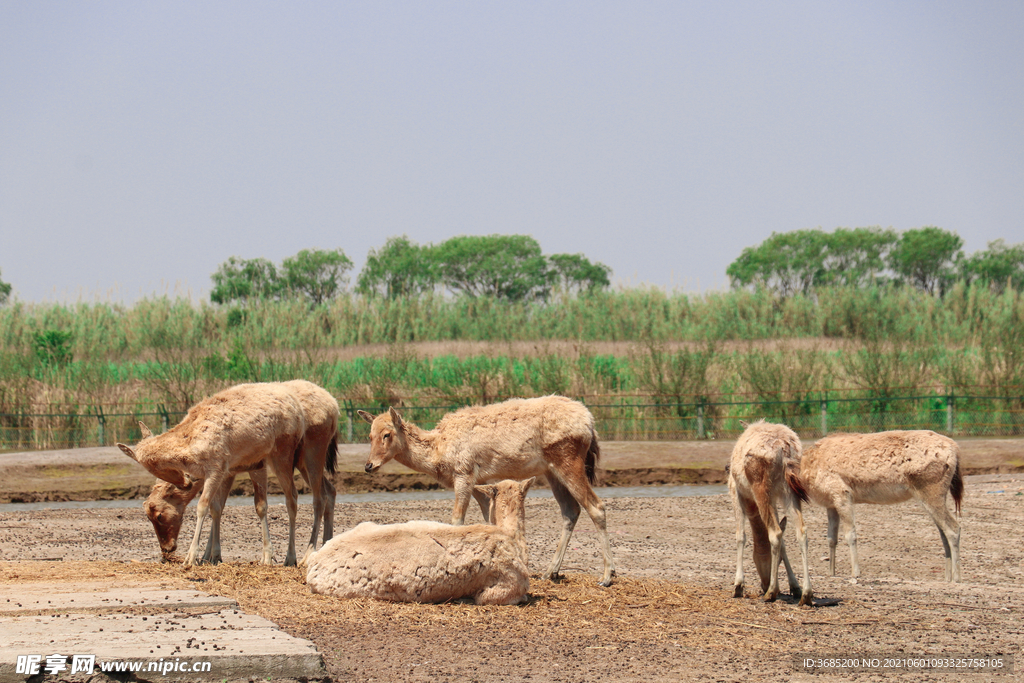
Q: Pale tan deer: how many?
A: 6